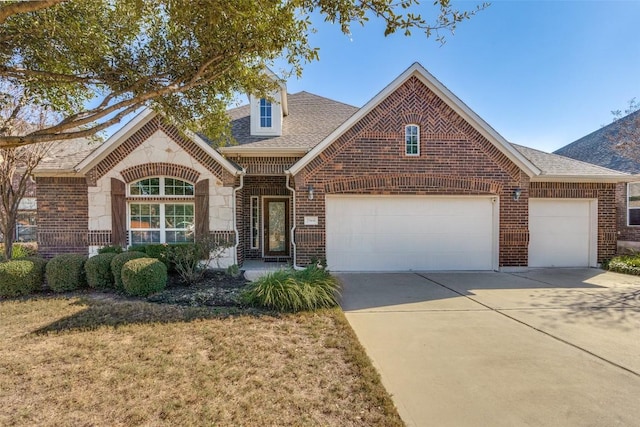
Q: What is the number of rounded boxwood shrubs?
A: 5